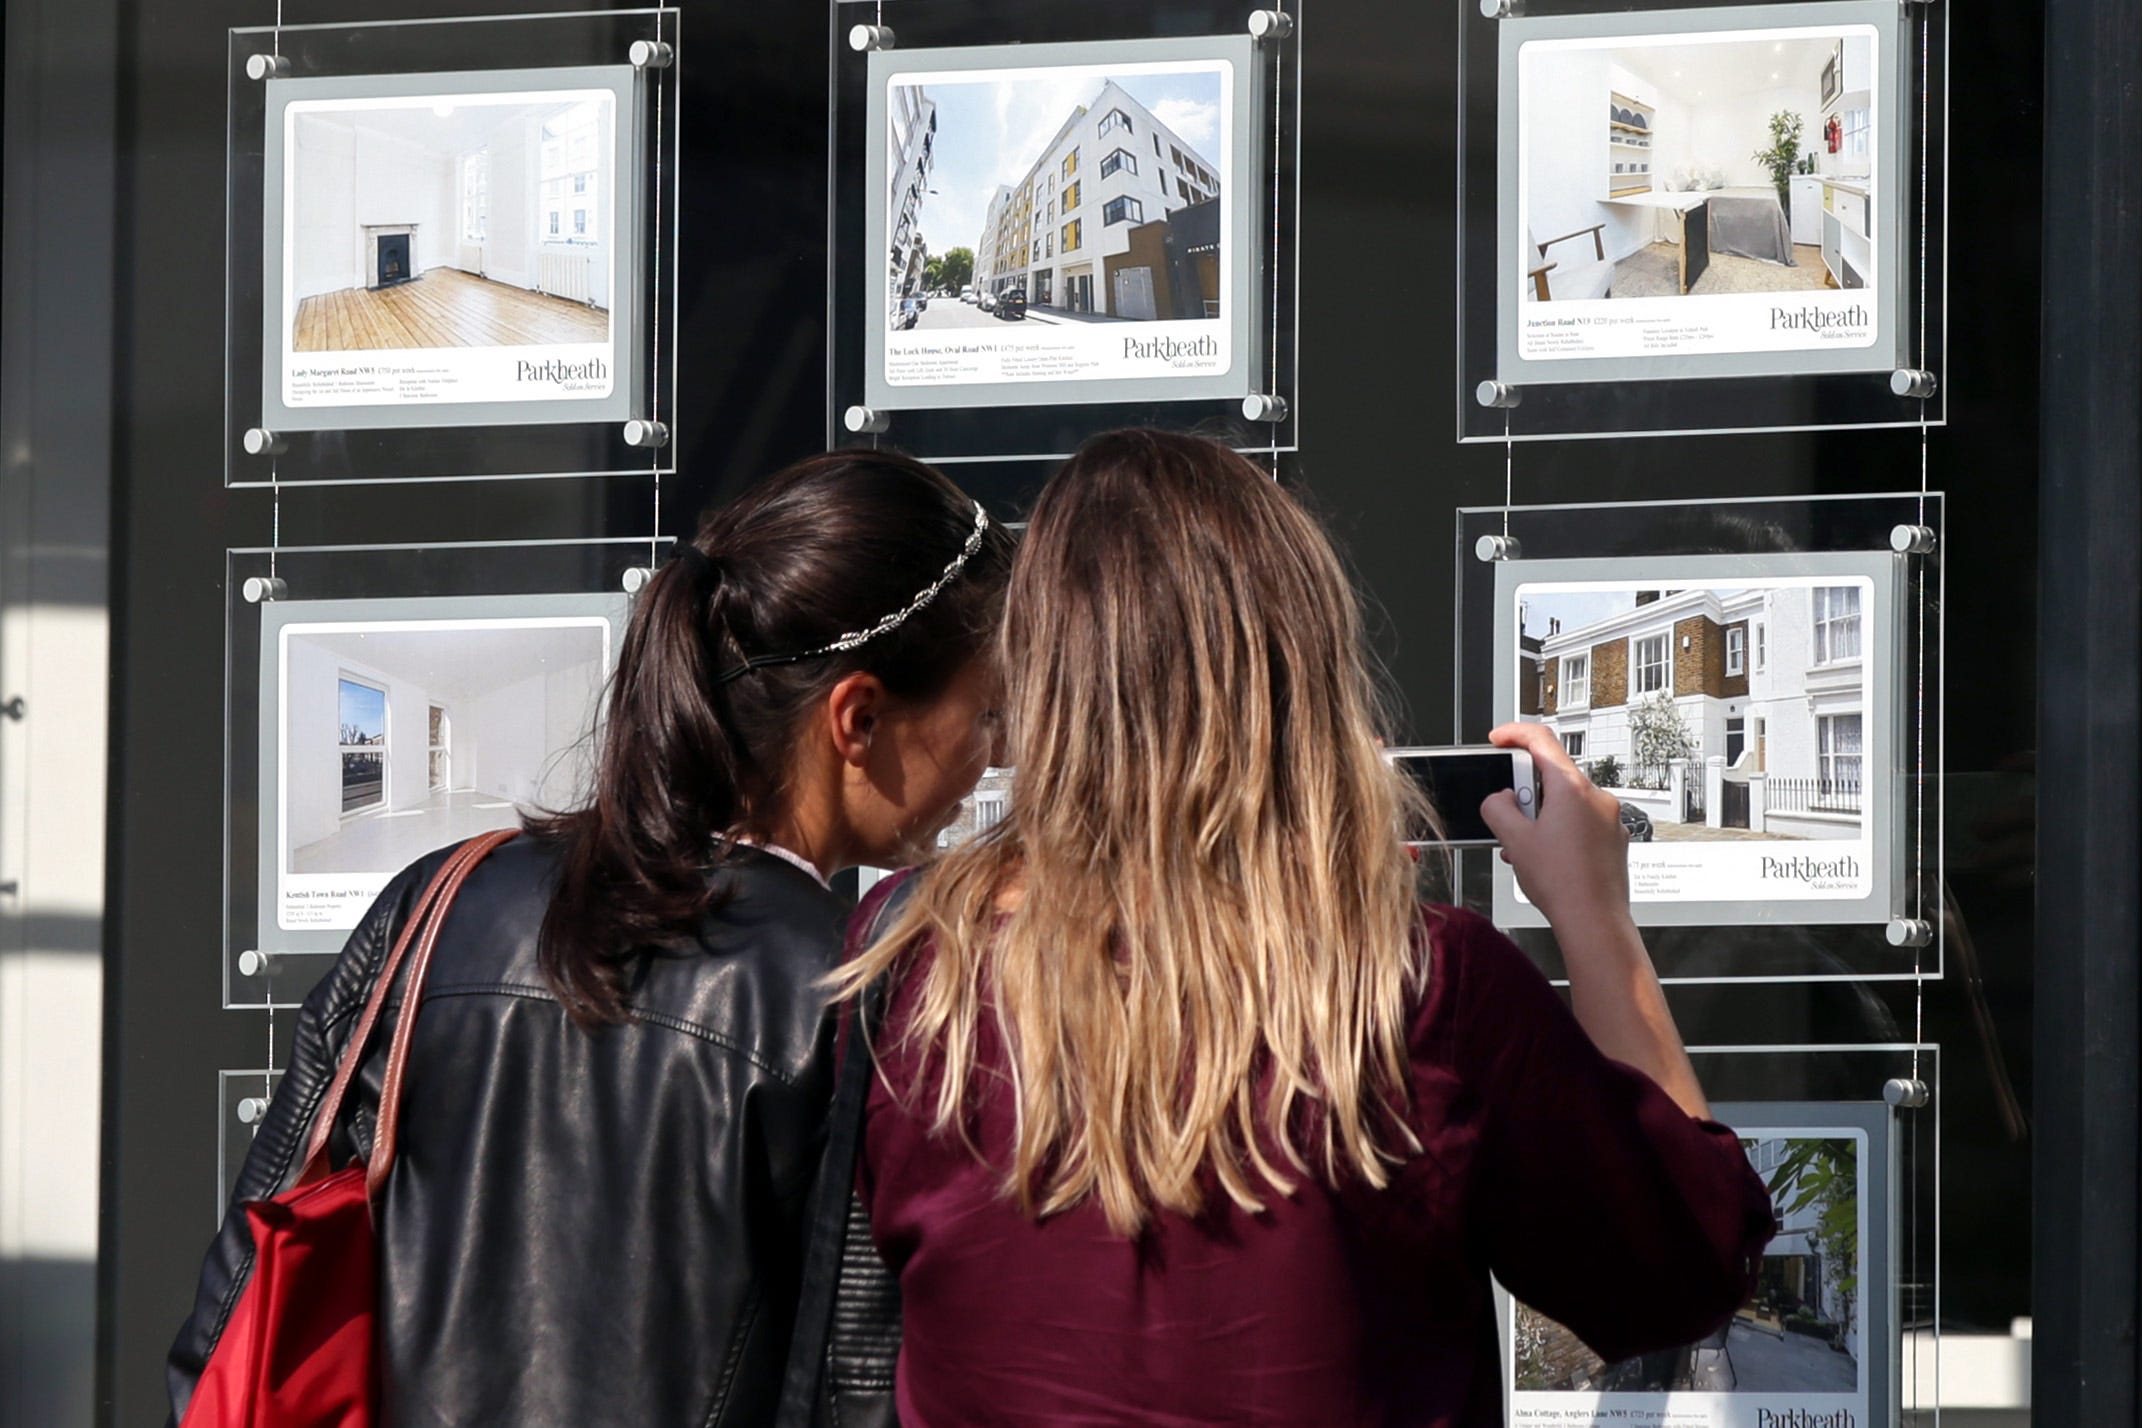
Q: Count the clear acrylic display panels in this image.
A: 8